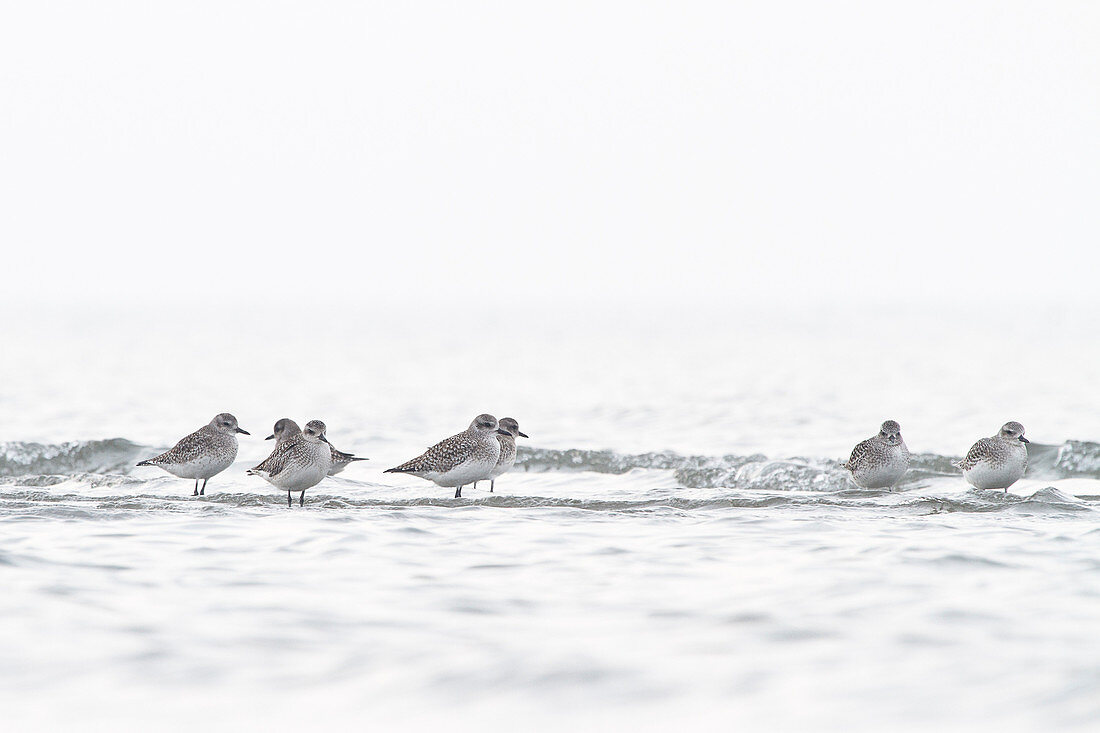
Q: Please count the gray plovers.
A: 7